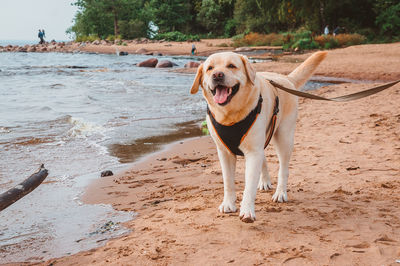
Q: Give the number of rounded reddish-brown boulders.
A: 3